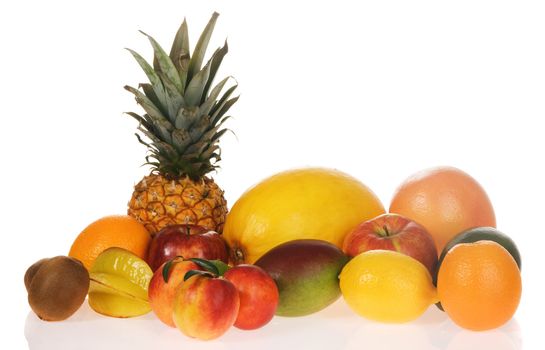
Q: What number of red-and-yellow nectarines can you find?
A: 3